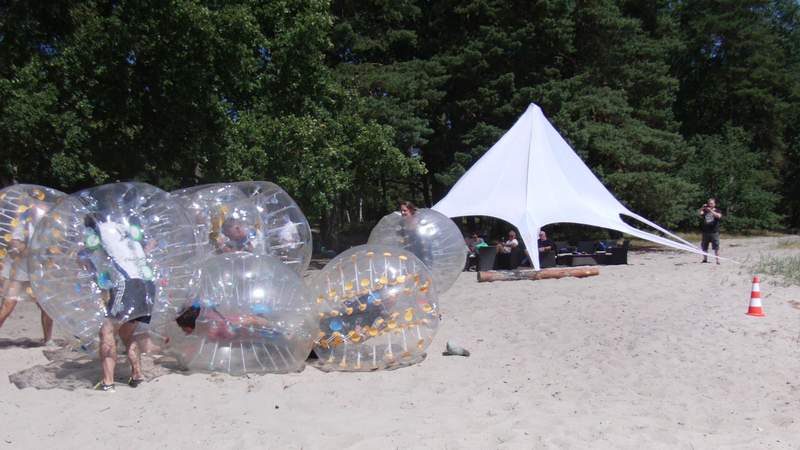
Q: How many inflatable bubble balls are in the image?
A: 6